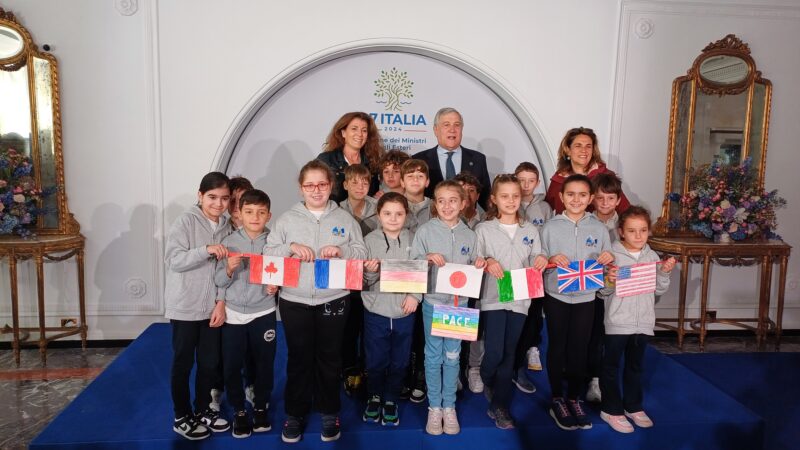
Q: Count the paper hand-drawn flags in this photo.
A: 8